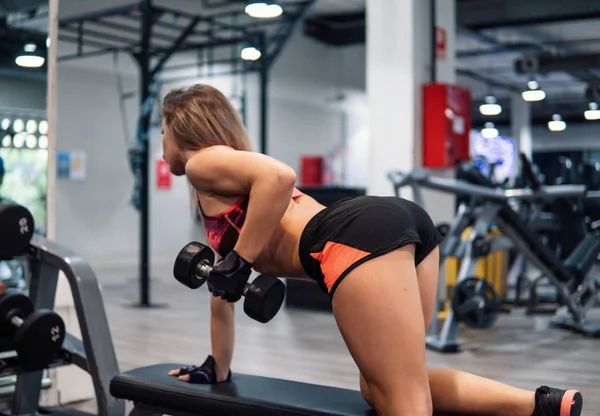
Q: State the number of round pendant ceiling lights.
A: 8